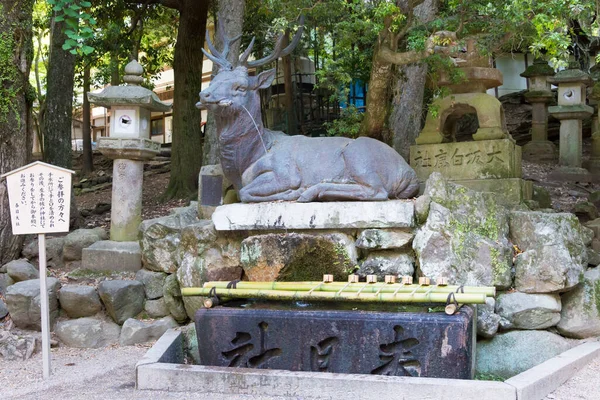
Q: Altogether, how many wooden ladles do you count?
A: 7